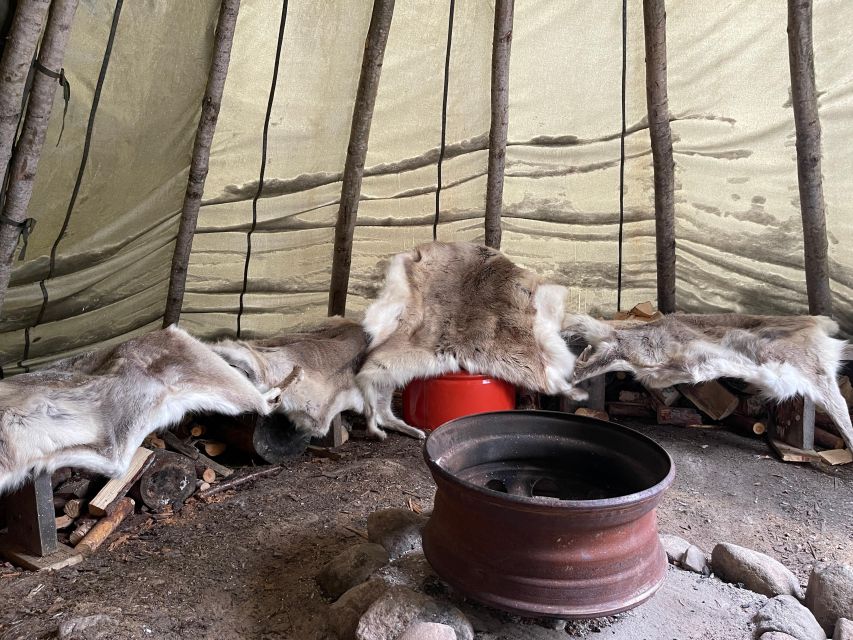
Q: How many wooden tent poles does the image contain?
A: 7